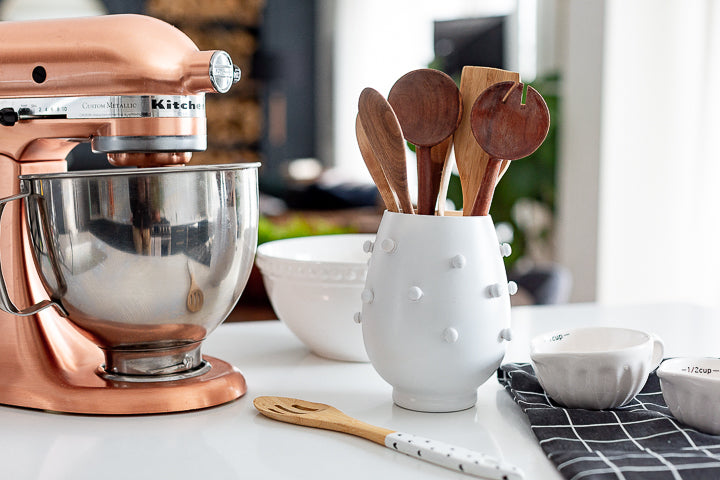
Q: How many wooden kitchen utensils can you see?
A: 7